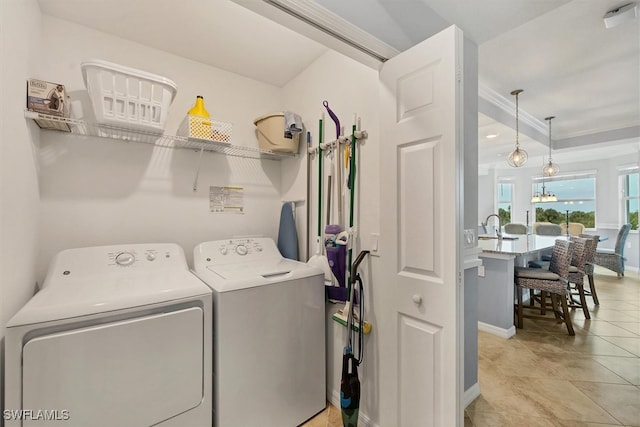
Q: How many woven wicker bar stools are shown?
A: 3